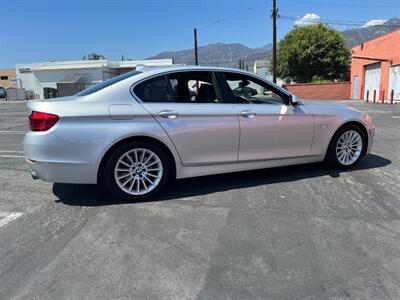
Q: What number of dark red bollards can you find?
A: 4